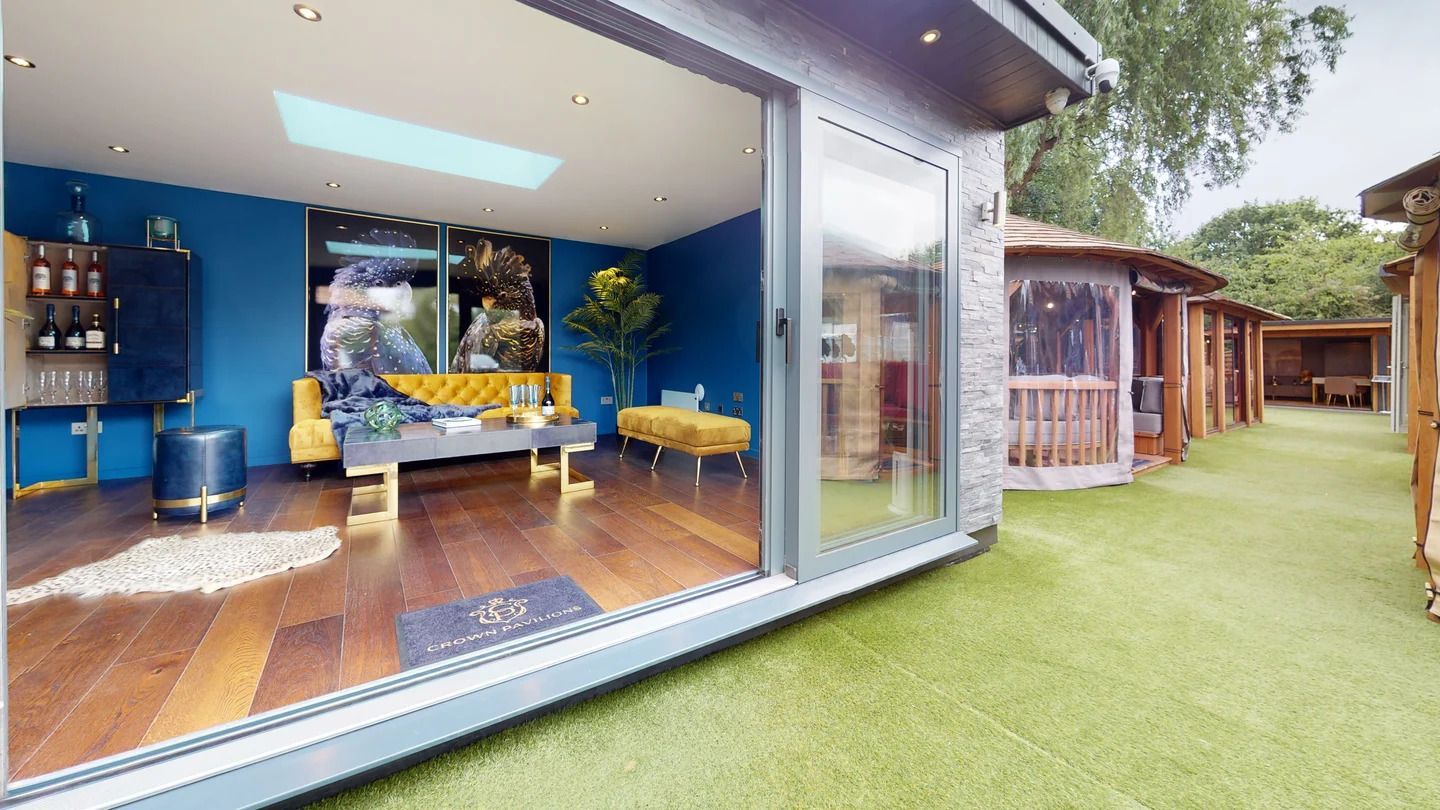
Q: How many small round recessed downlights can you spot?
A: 10